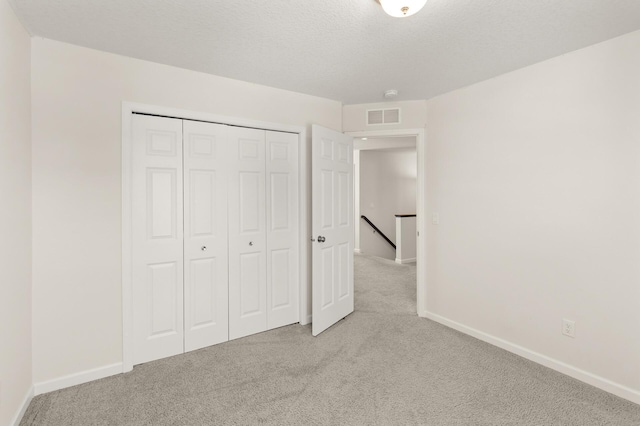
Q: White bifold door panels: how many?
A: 4